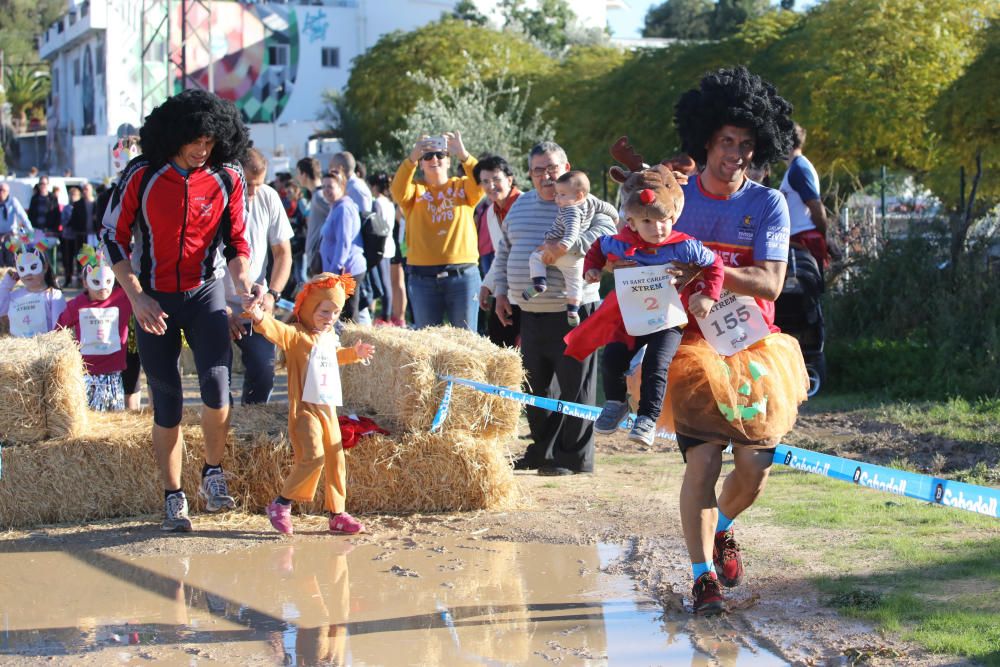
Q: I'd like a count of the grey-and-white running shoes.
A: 2